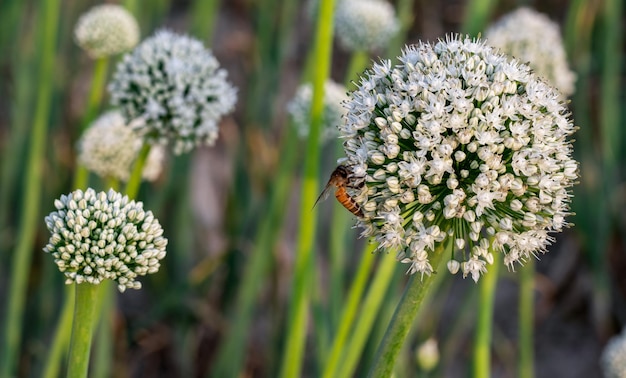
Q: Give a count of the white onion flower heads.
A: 9